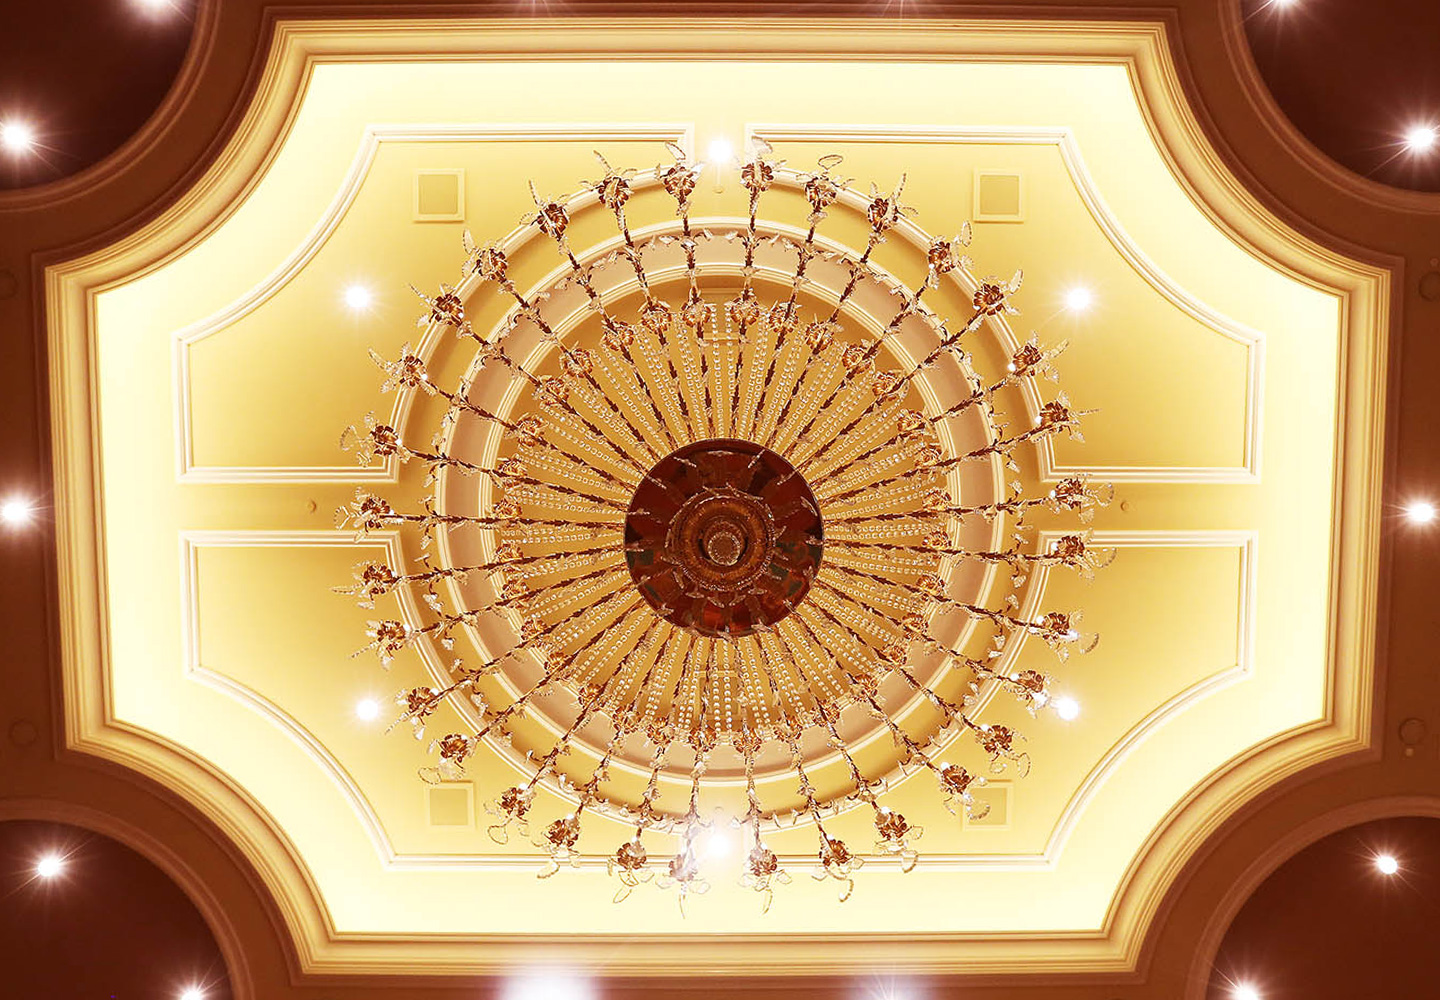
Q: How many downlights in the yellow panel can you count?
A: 6